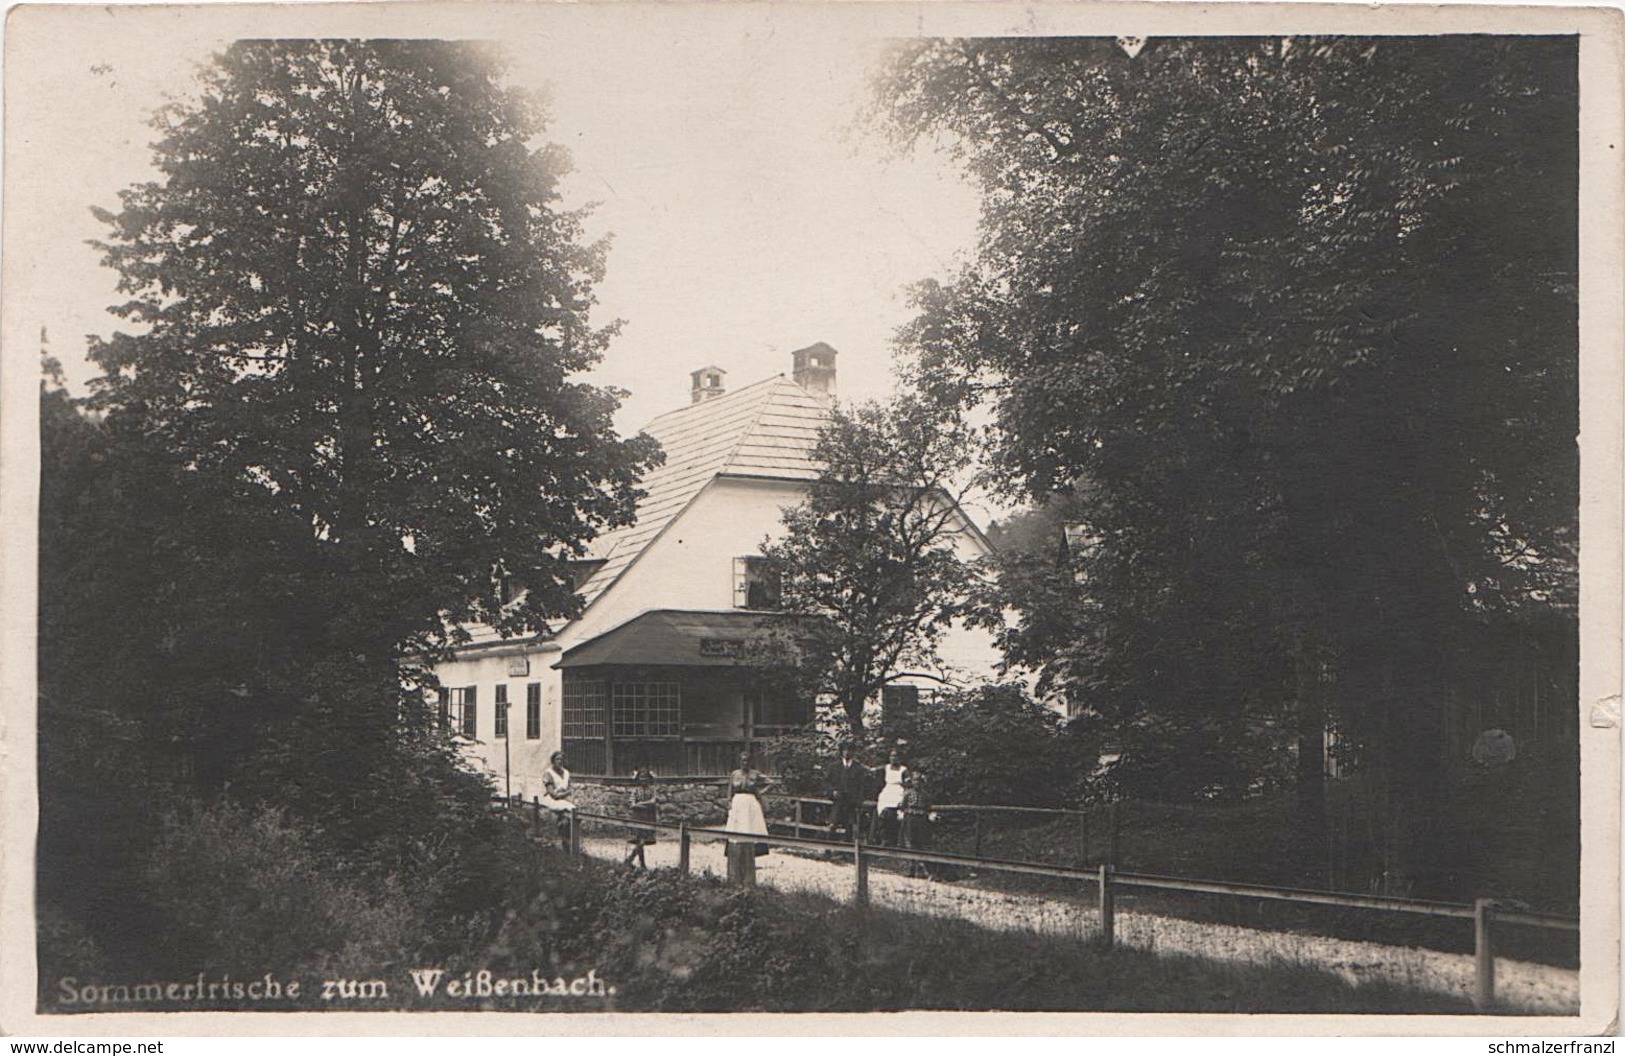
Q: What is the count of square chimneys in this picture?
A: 2